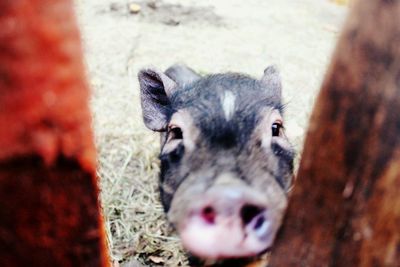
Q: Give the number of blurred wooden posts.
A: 2